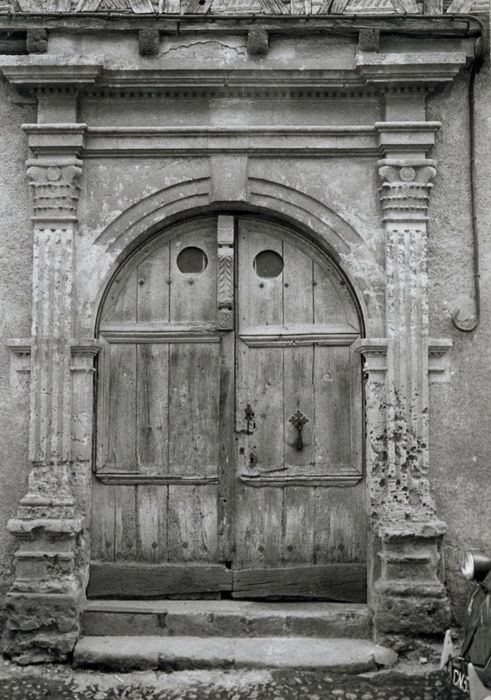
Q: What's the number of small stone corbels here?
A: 4